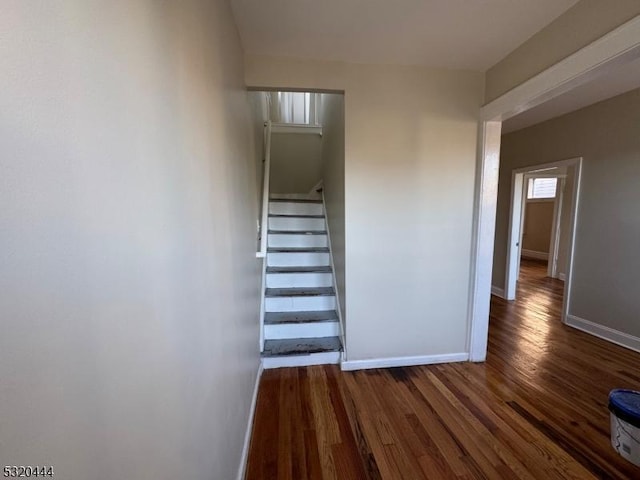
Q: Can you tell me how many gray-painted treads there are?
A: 8